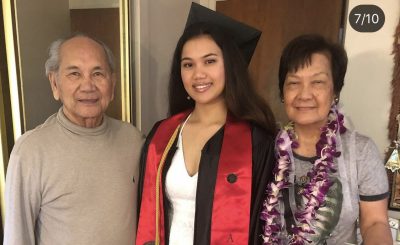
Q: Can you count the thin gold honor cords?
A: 1